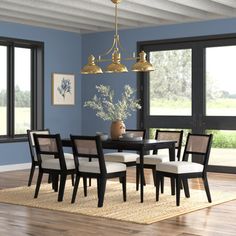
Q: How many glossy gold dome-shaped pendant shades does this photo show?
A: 3